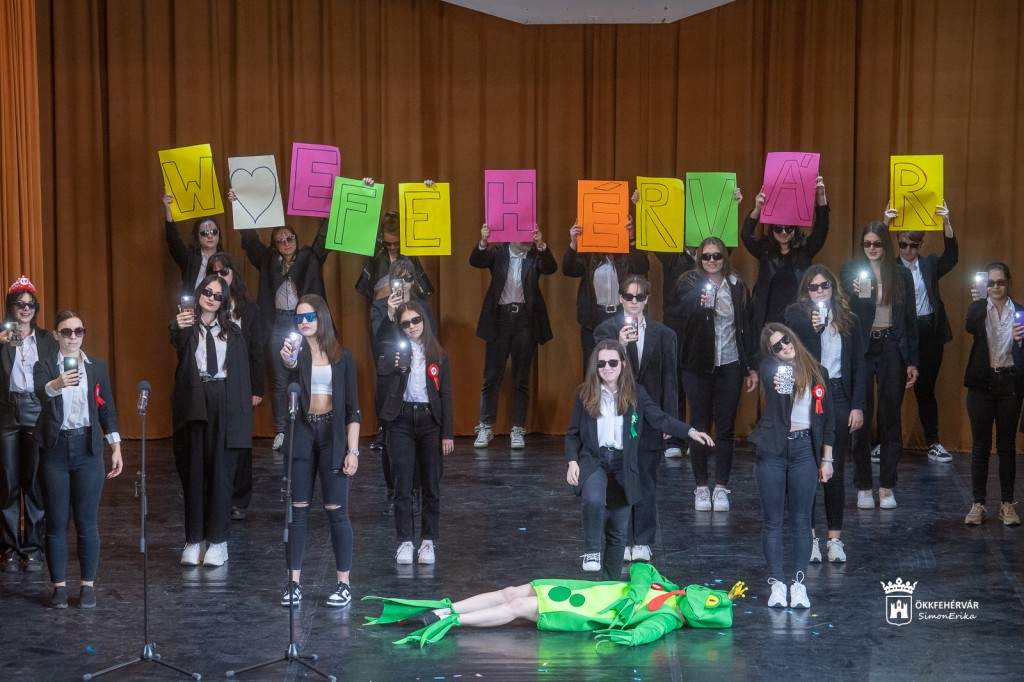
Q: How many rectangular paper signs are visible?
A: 11